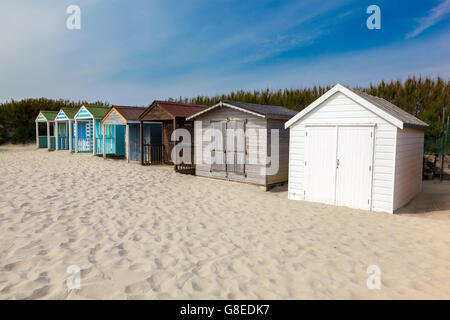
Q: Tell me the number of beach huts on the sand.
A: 7